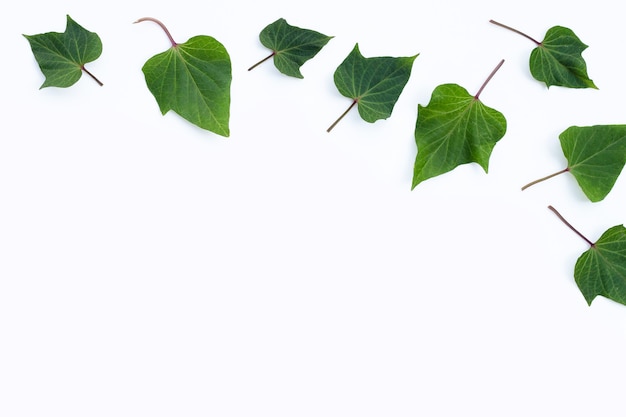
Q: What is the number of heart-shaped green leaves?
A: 8